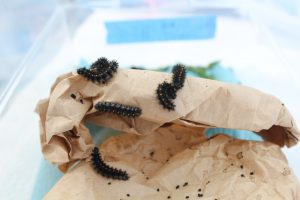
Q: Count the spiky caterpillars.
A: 6